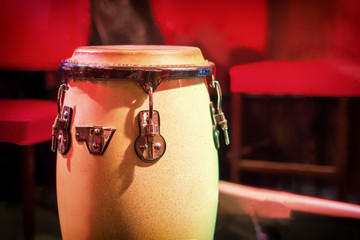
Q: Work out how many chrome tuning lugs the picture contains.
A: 3